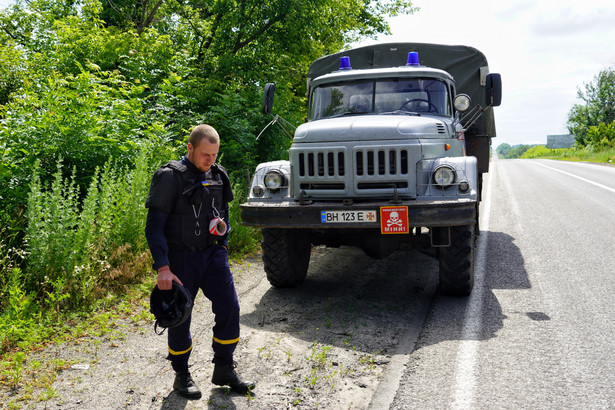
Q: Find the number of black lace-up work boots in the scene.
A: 2